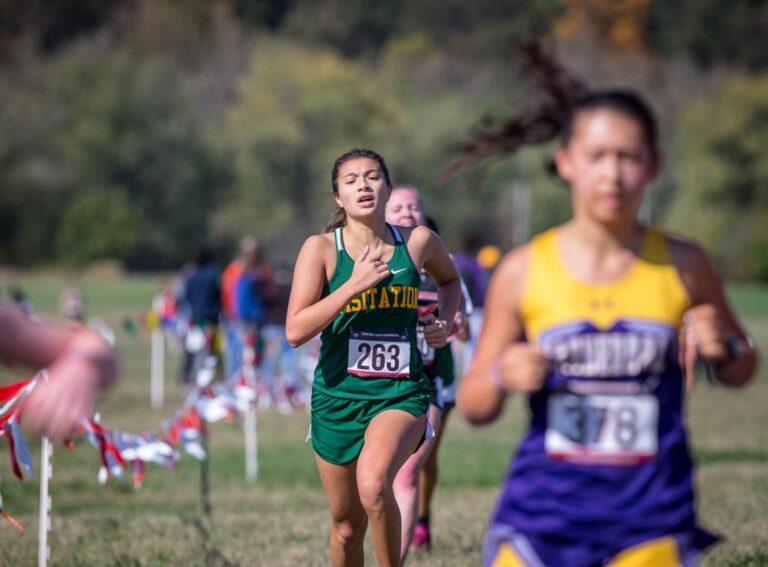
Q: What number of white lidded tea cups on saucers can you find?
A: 0